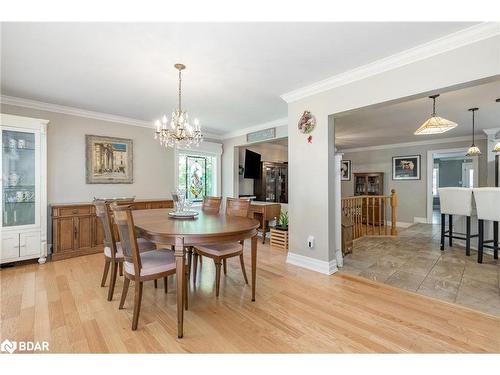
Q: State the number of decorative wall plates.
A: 1